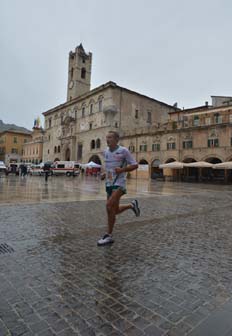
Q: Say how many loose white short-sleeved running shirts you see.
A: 1